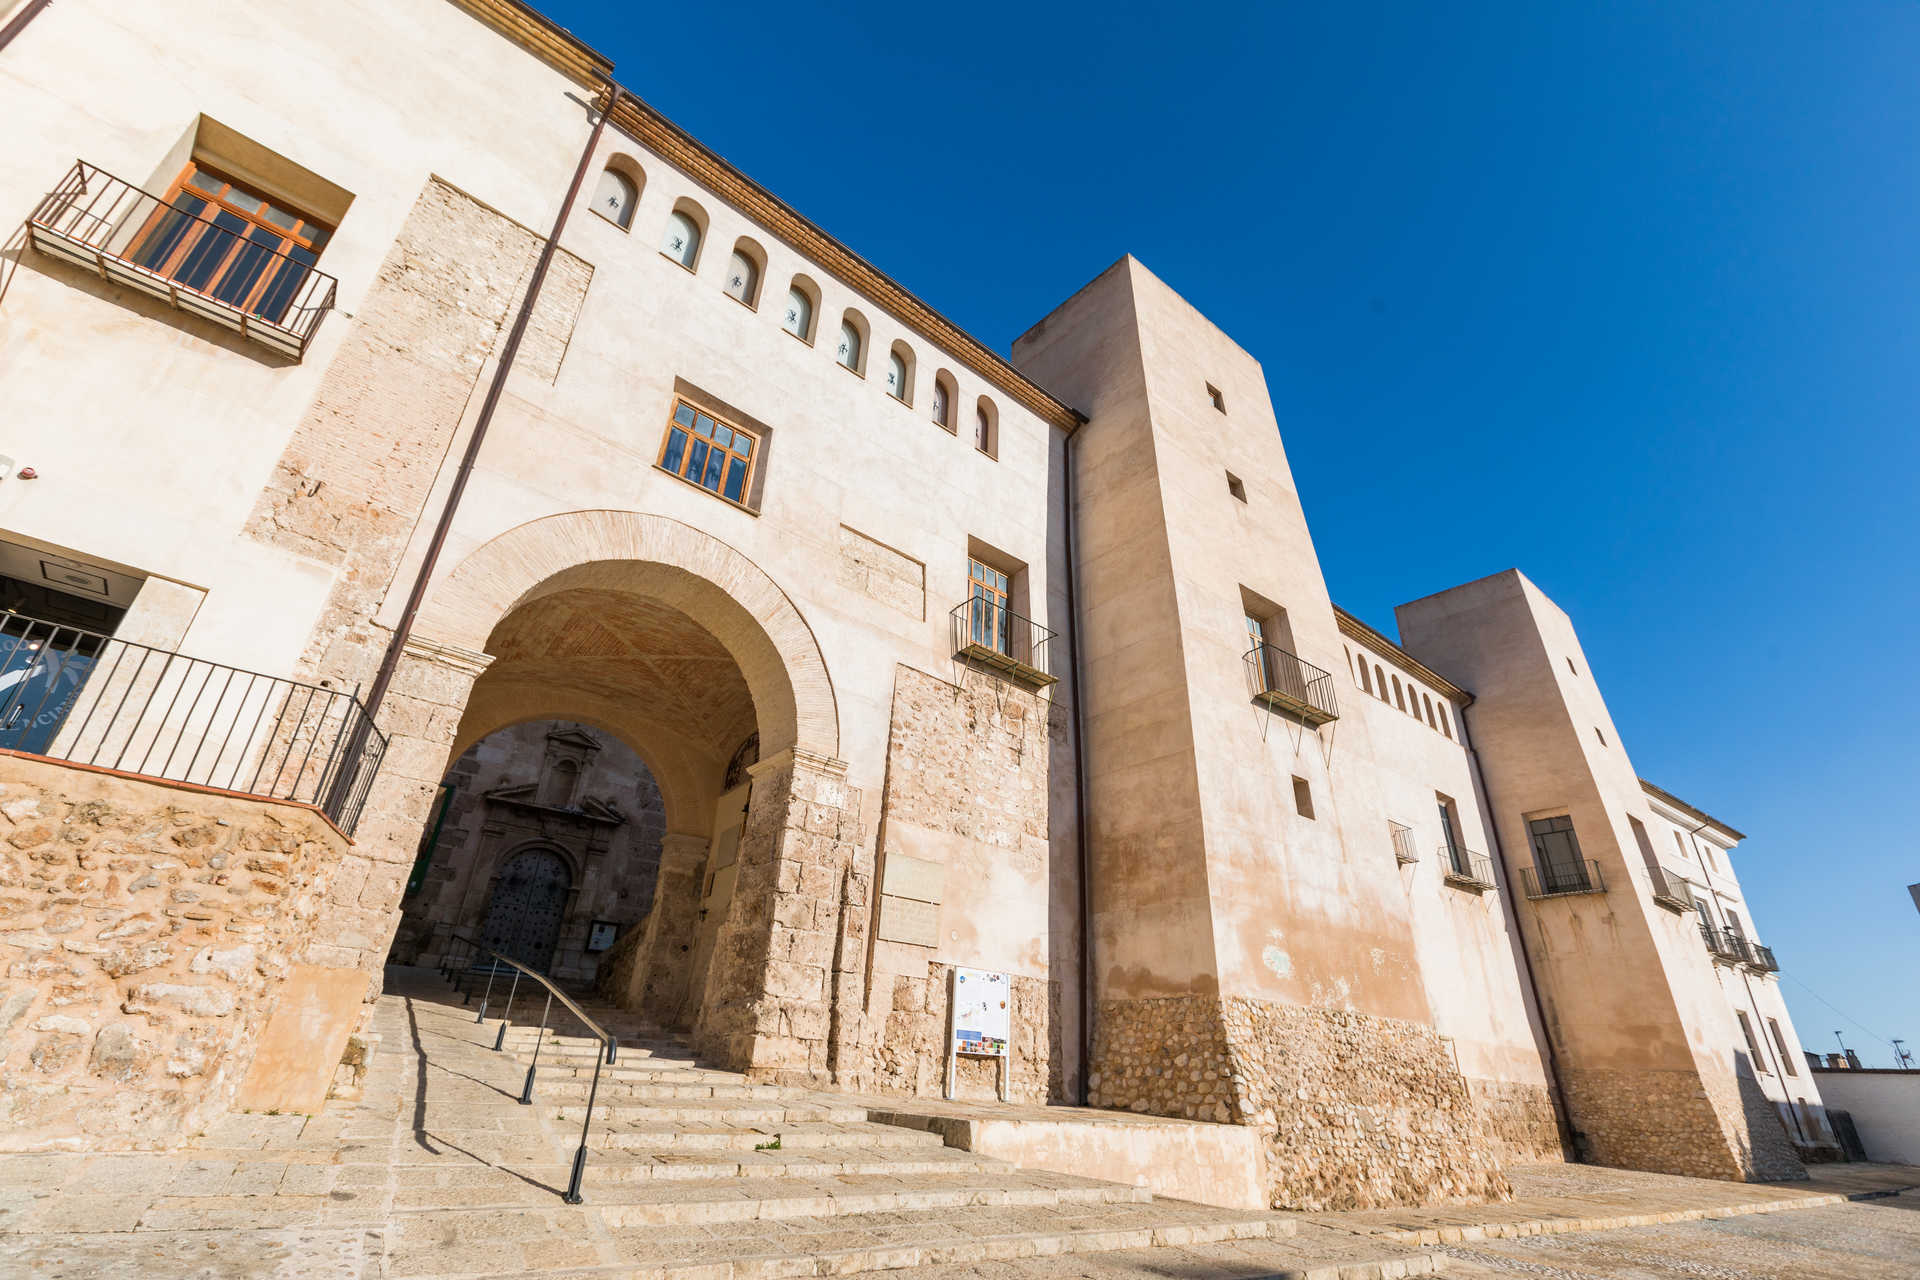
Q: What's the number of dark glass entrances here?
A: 1